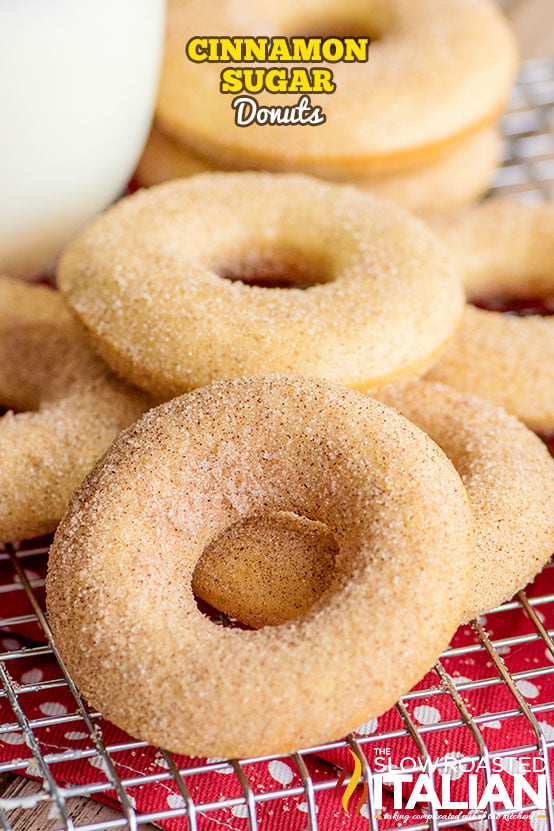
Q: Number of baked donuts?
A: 7